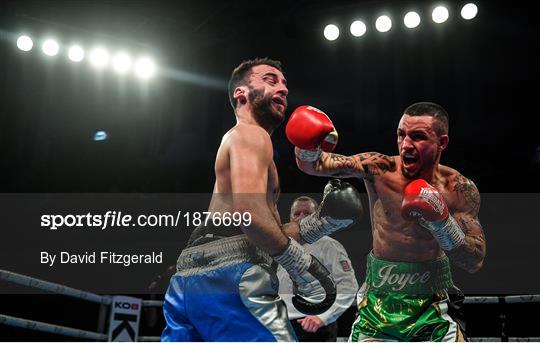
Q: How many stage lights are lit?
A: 12